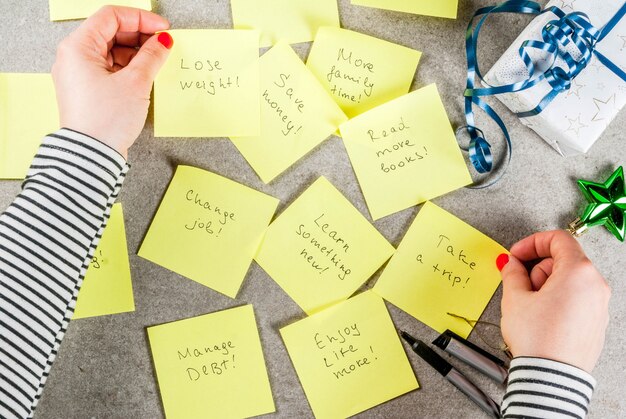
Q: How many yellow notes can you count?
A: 14